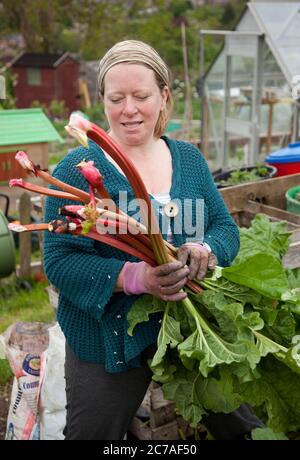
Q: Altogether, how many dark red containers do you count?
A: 1